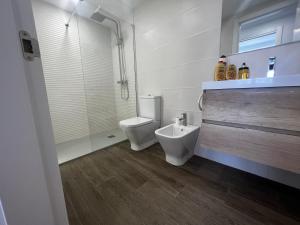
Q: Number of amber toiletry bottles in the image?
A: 3